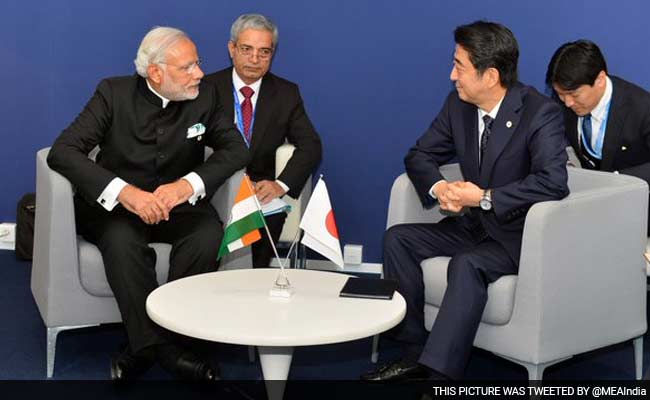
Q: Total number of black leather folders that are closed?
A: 1